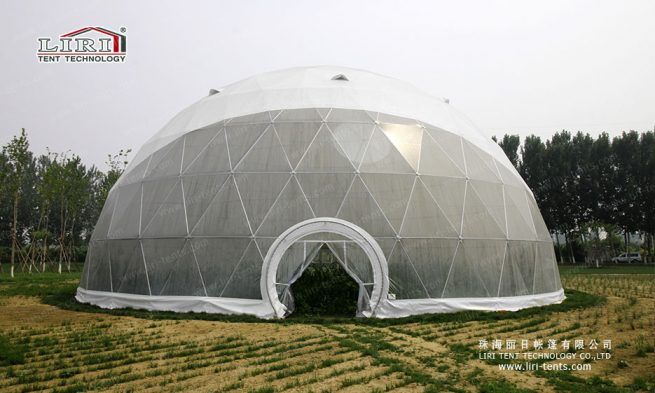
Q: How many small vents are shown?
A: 3